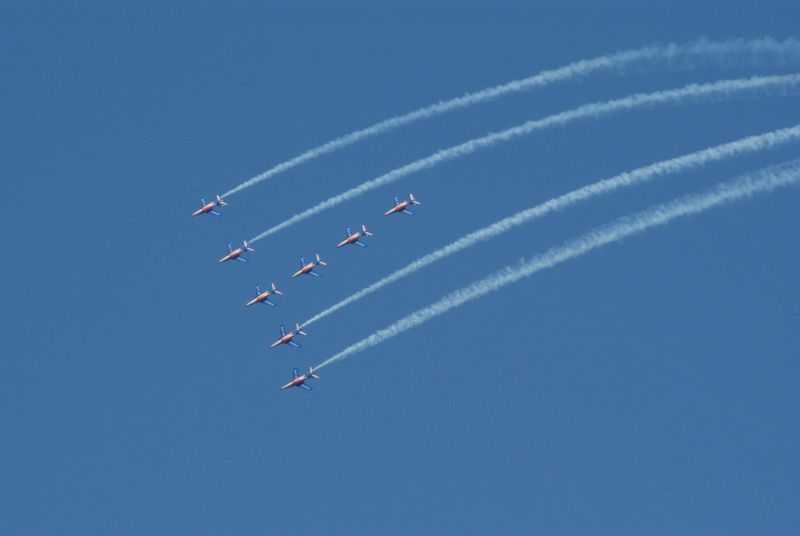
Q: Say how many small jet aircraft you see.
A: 8